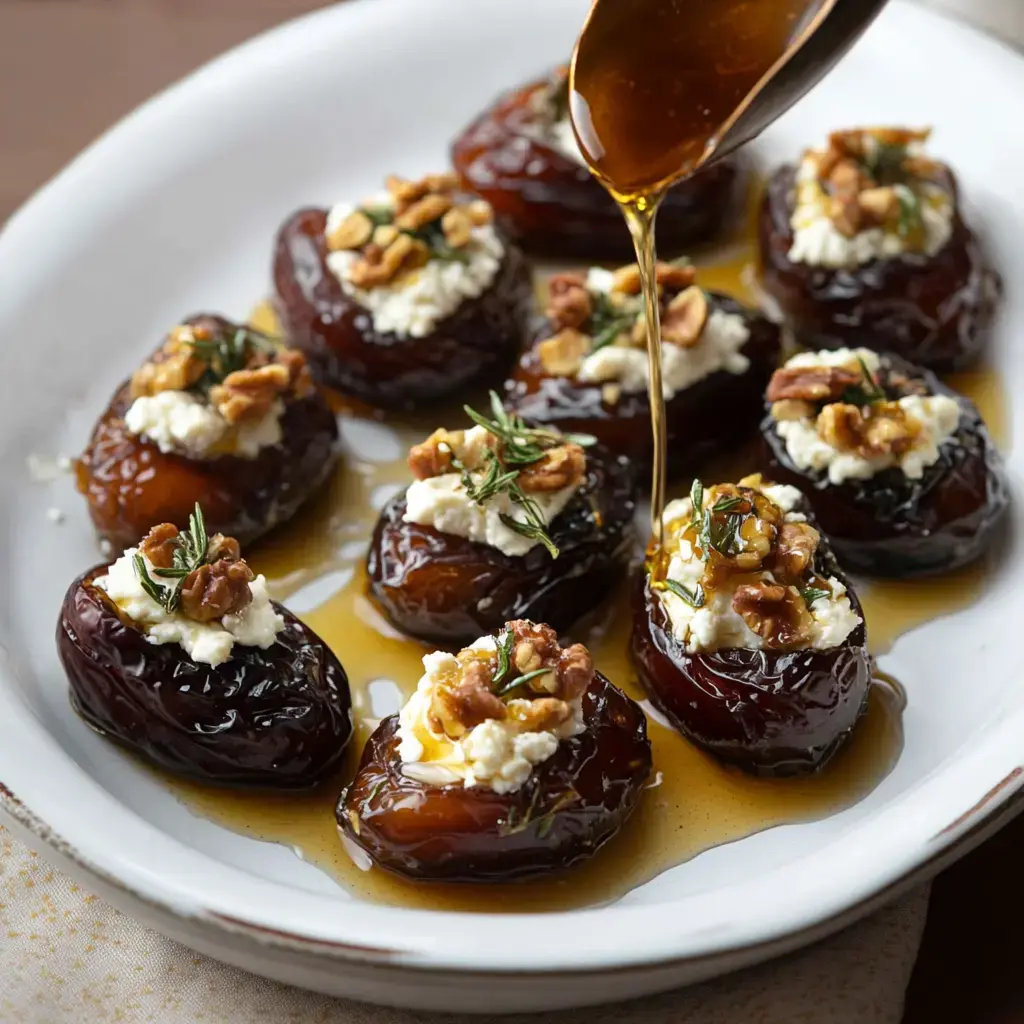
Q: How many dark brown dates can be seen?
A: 10